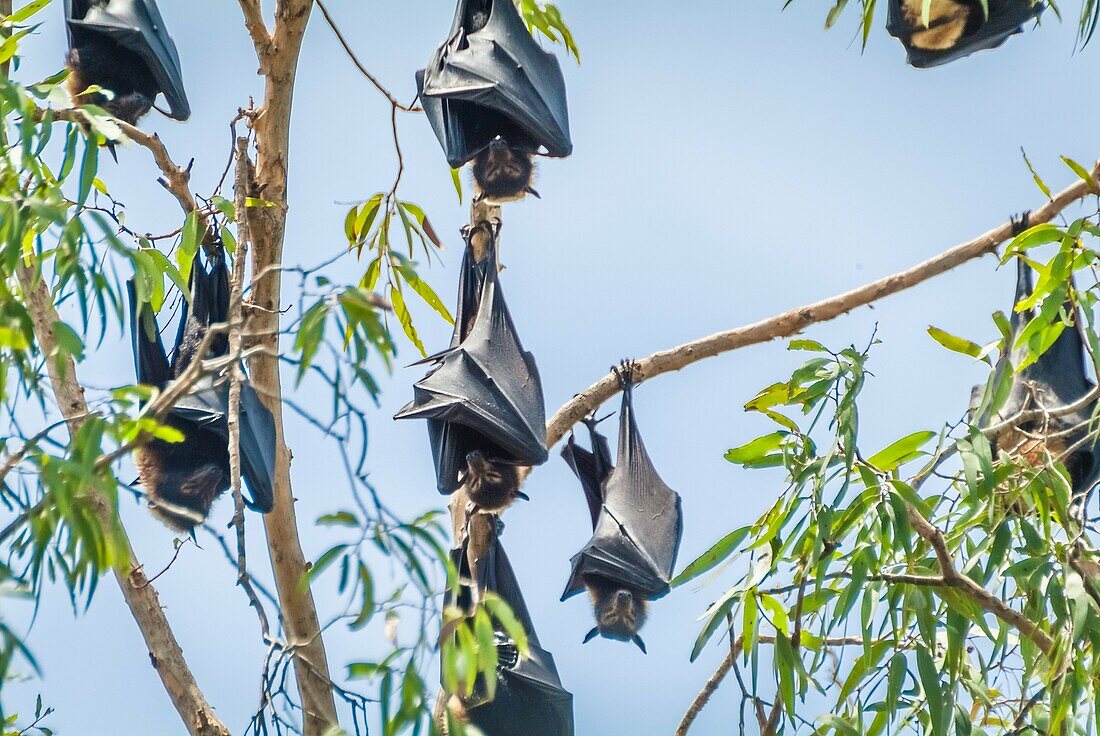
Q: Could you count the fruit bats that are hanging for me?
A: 8